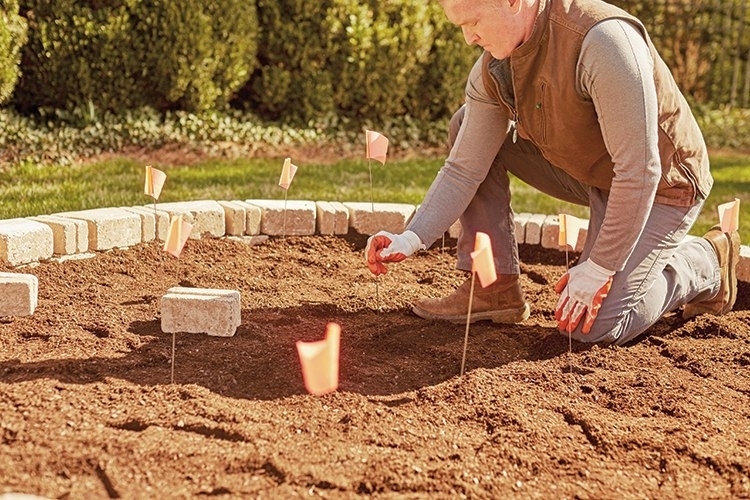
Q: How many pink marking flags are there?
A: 8